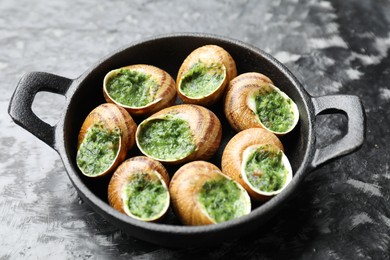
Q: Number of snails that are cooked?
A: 8